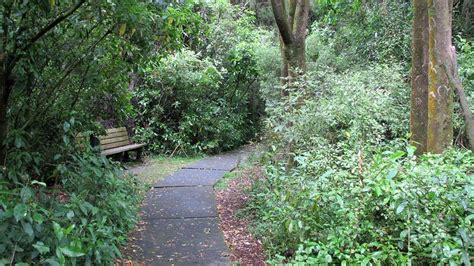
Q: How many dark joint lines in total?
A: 3